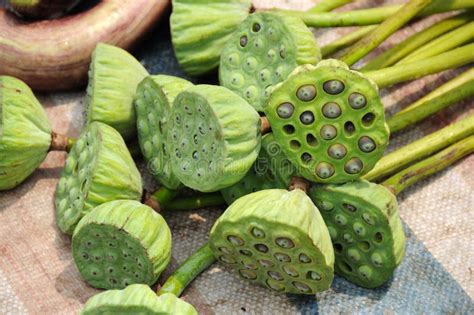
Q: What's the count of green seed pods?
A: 13